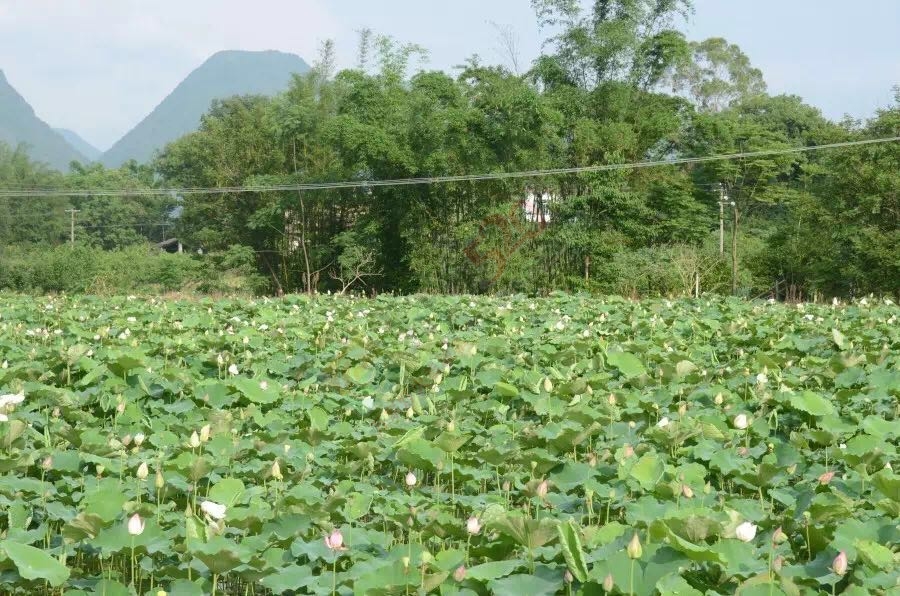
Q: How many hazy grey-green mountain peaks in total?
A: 3